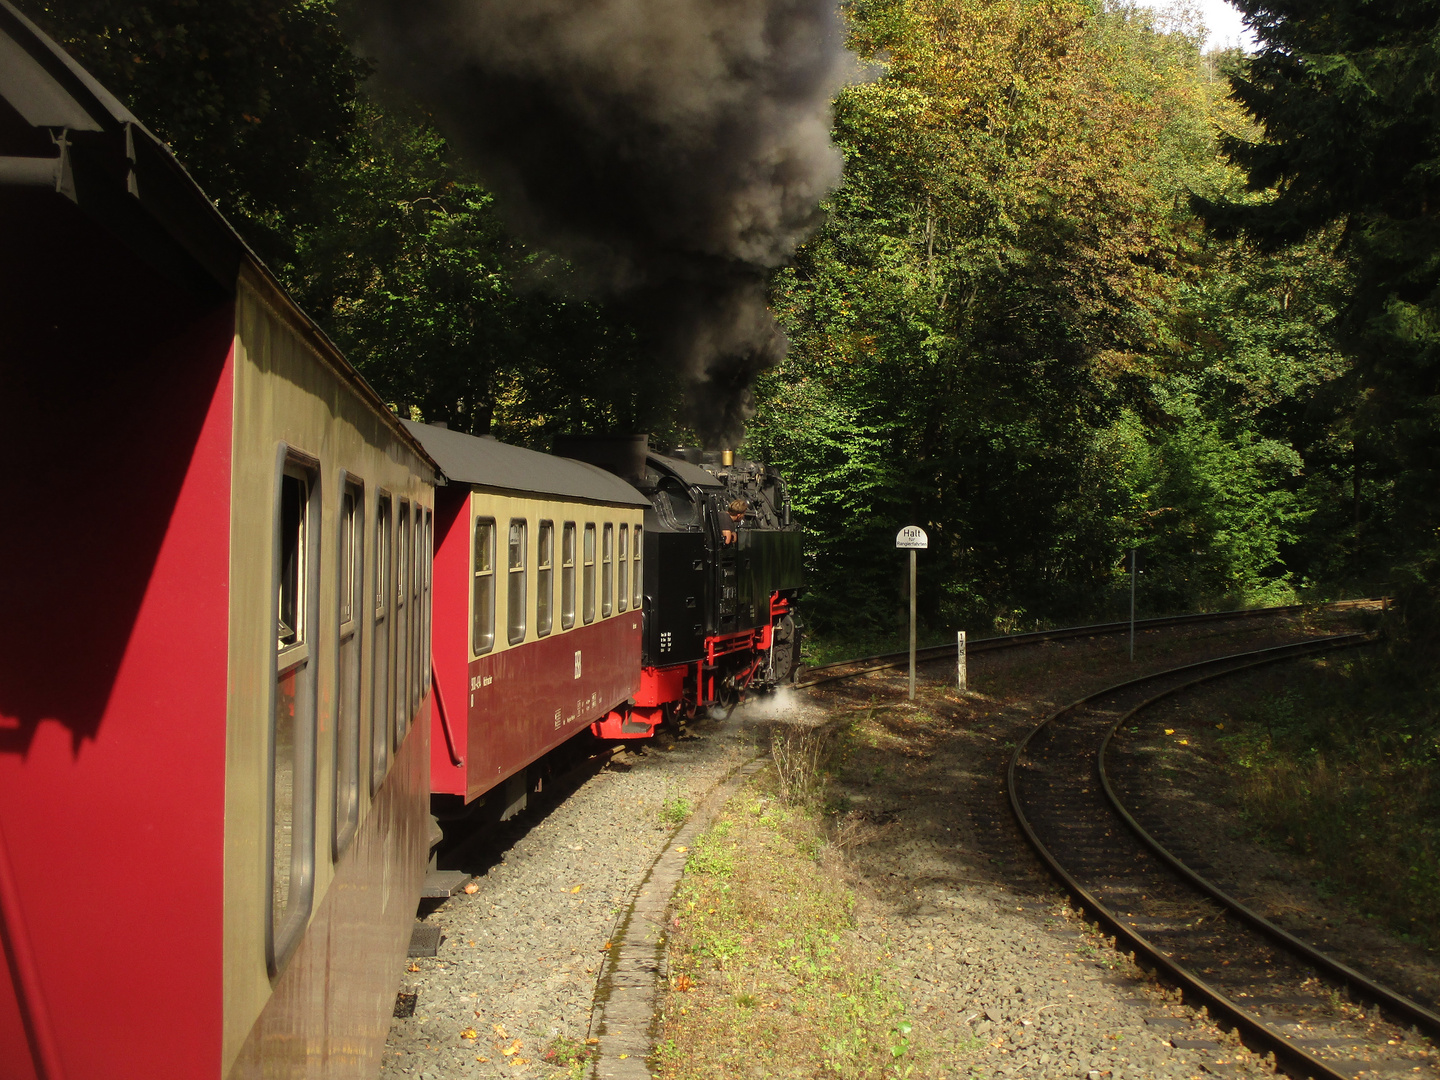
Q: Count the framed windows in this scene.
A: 14